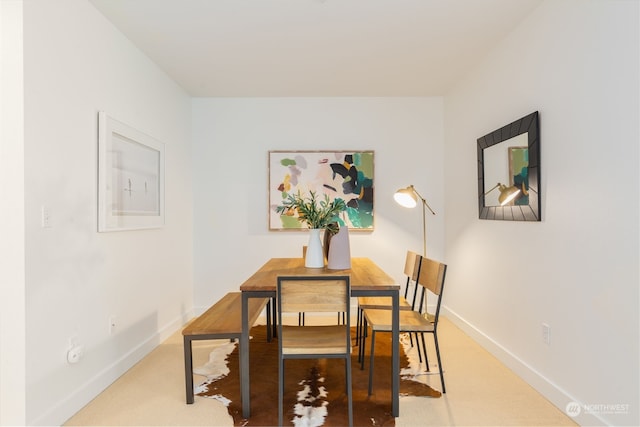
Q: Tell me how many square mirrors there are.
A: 1